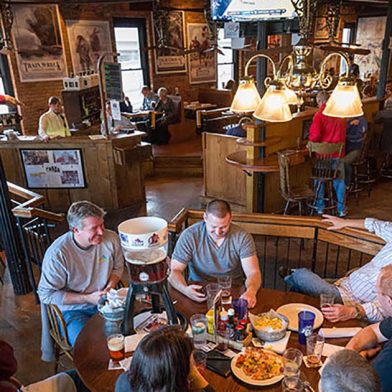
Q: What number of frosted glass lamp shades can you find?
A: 4